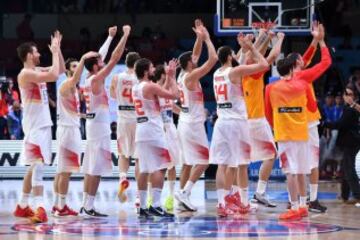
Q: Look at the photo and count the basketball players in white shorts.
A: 11